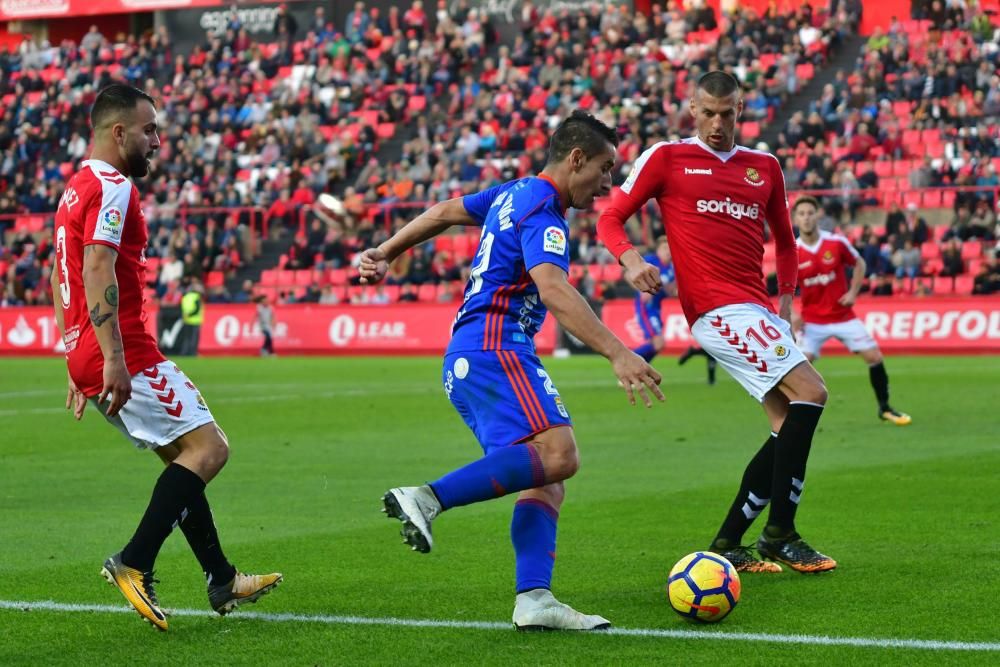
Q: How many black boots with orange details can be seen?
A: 2